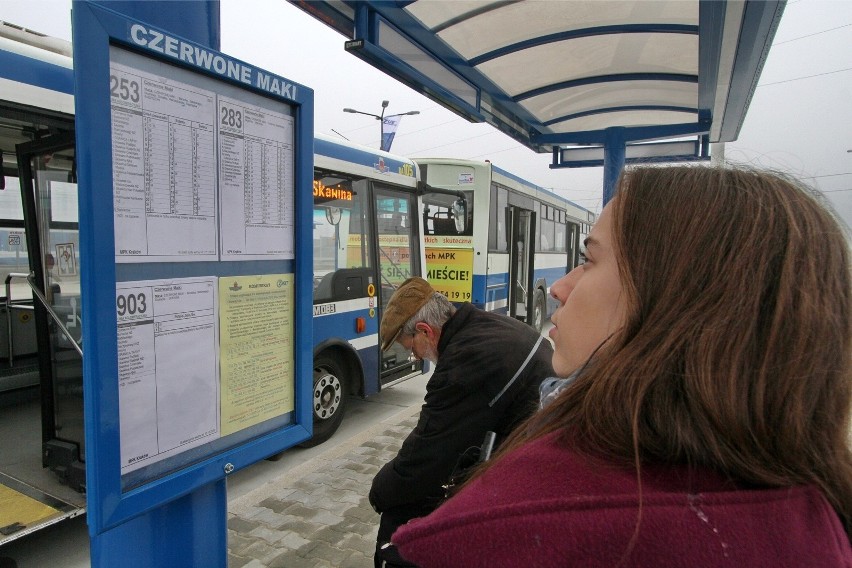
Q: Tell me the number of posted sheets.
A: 4